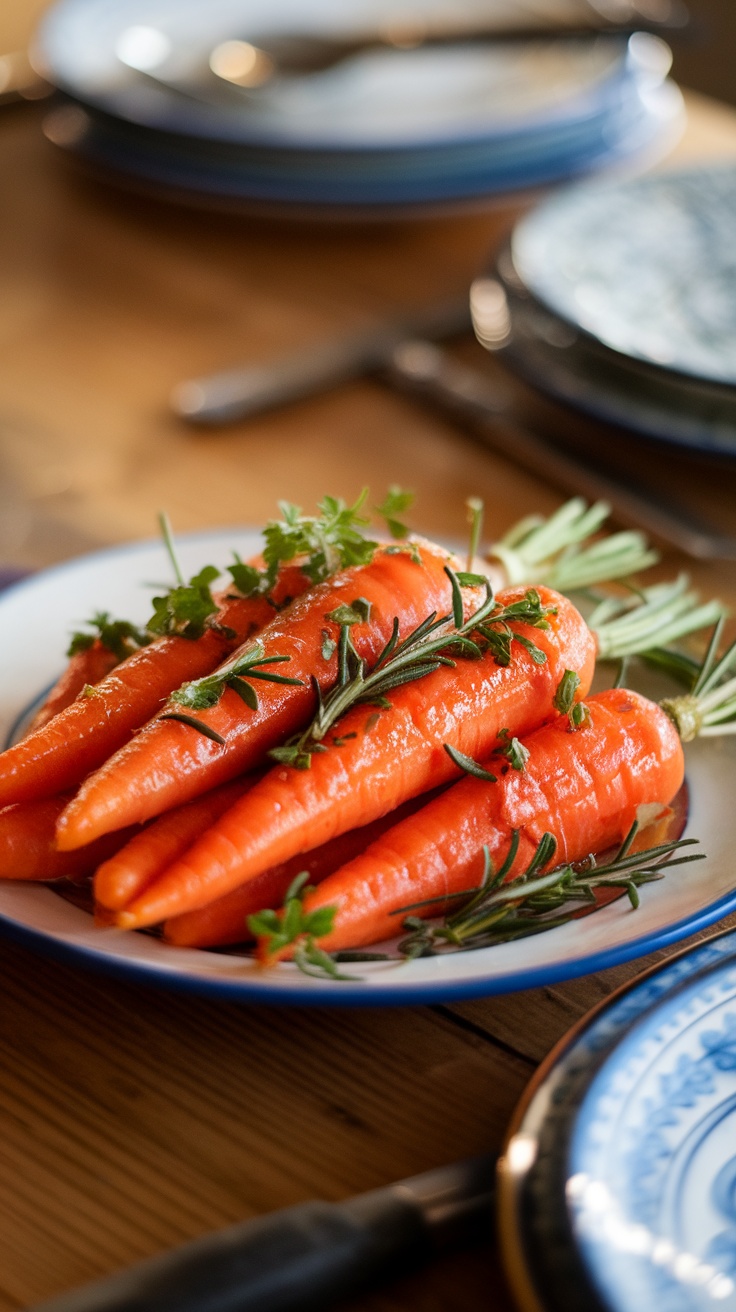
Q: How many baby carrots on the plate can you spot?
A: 8